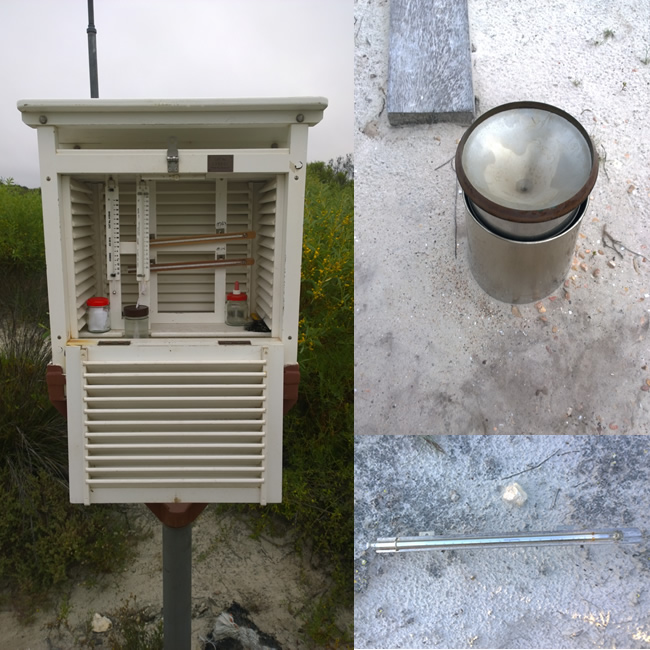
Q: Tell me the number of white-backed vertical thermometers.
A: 2